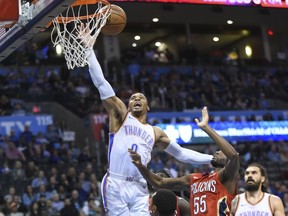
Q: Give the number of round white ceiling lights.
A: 6